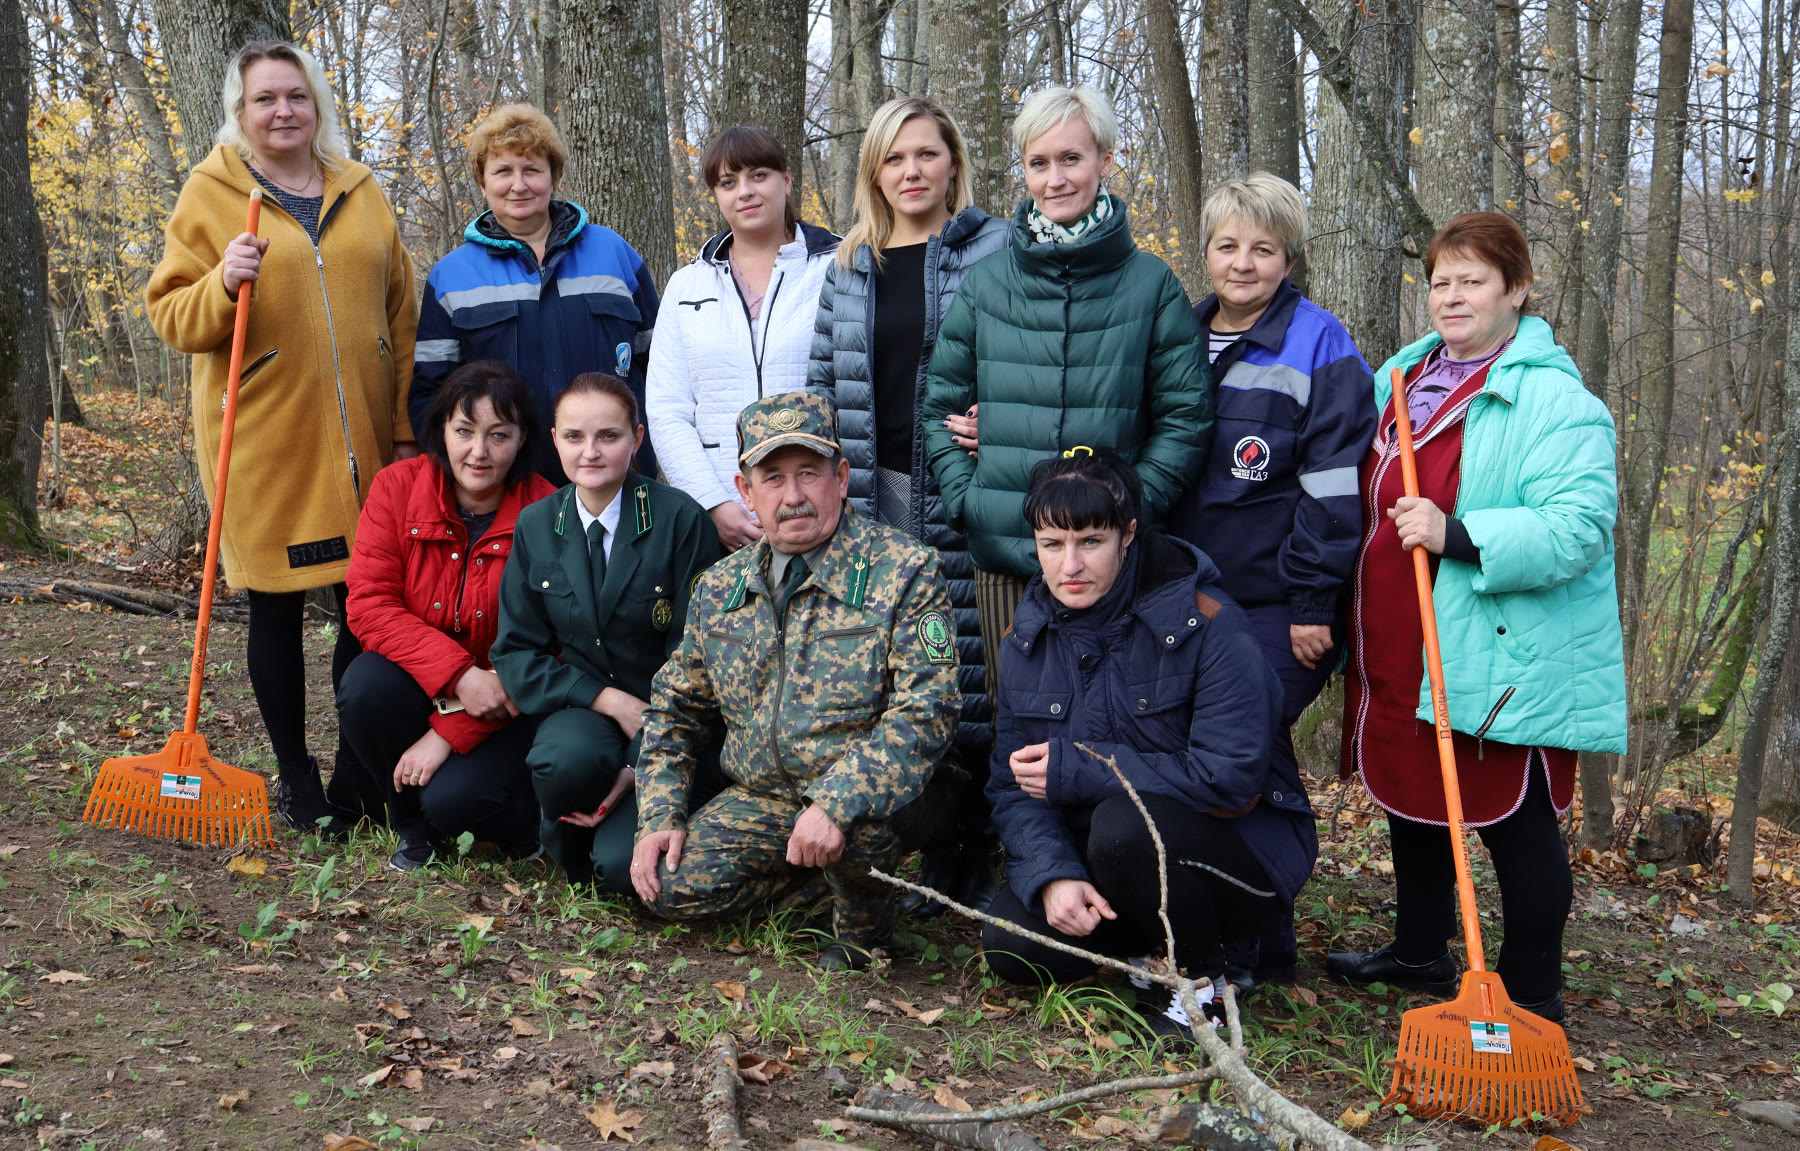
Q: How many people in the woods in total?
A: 11